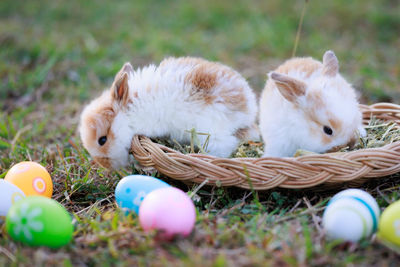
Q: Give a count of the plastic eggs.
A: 7